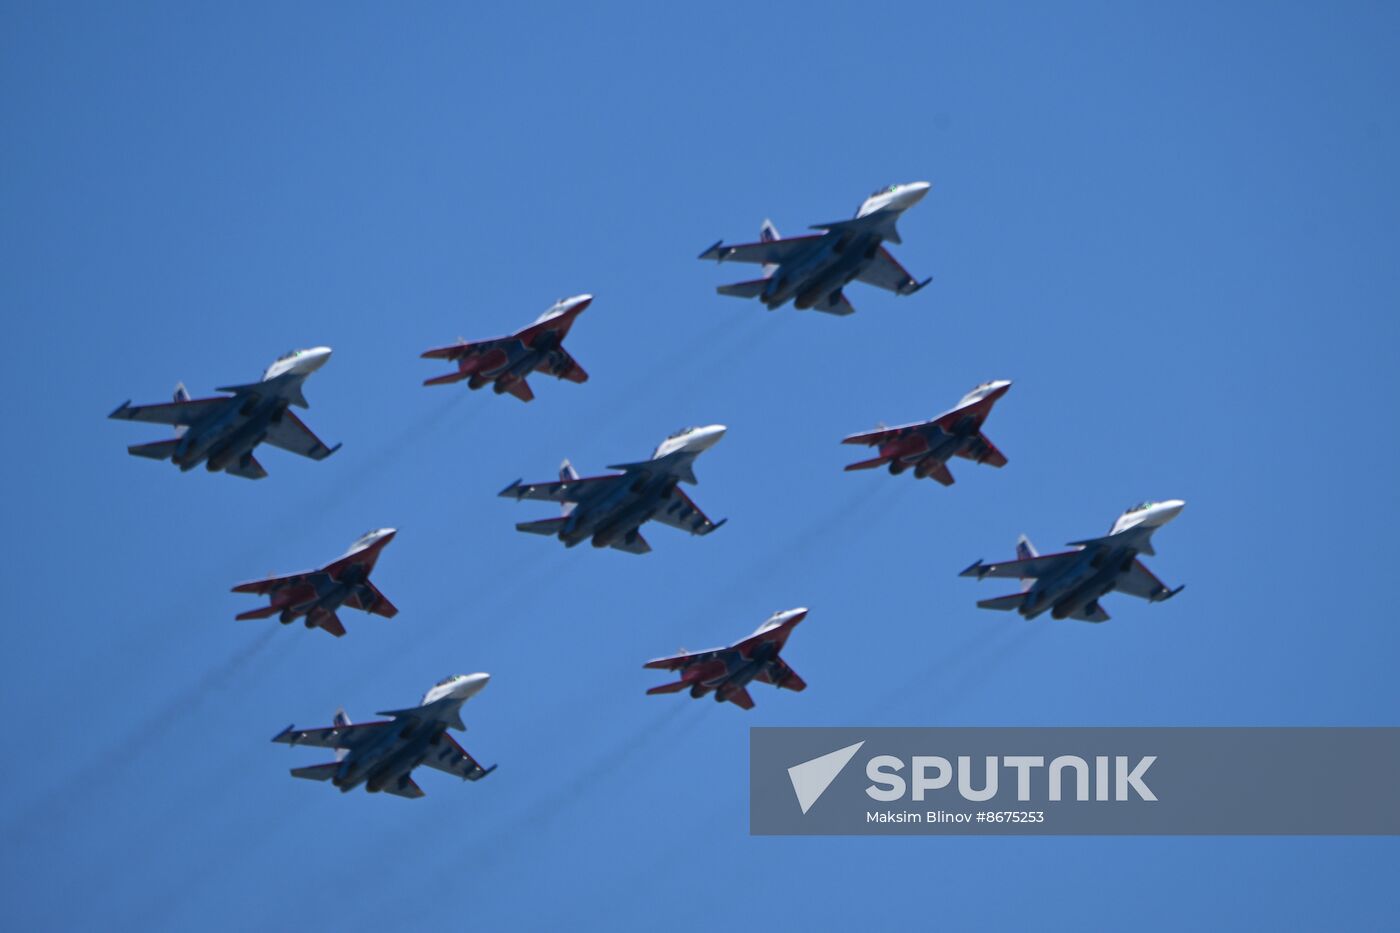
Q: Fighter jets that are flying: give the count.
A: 9